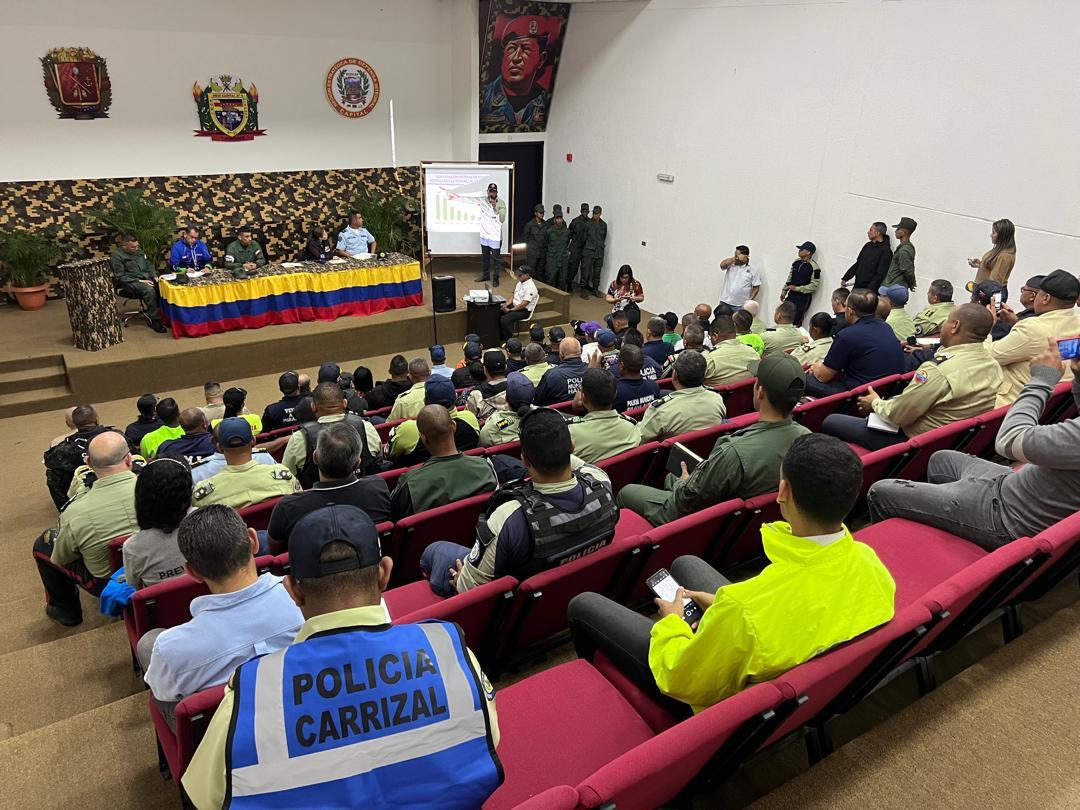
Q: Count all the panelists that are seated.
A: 5